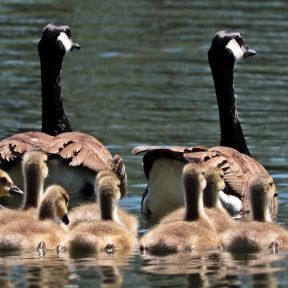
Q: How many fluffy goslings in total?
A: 8